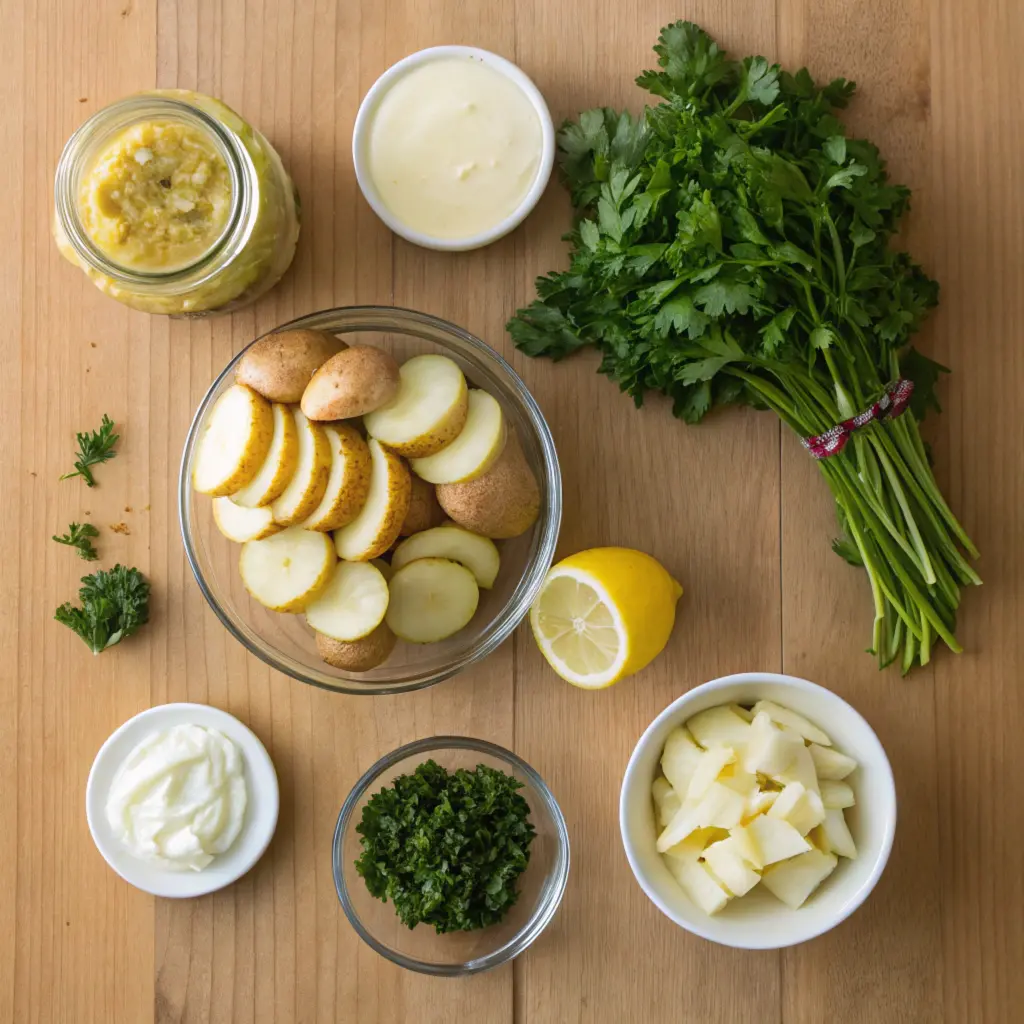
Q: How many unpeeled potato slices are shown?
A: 12